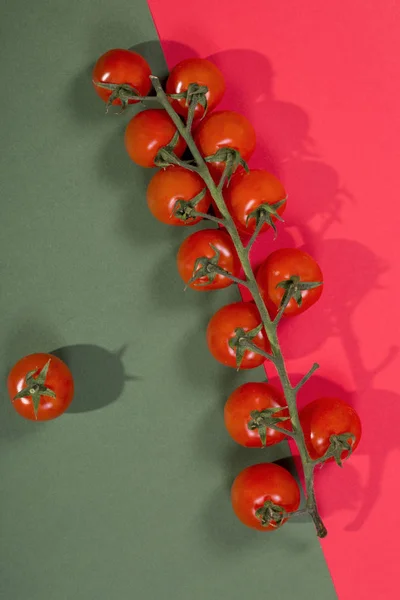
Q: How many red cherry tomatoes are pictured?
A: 13